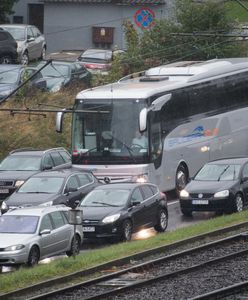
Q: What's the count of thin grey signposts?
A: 1